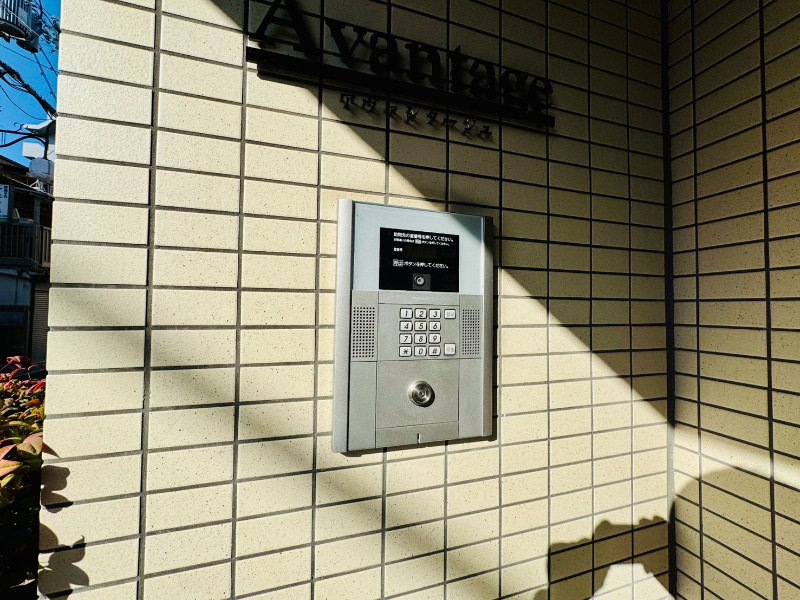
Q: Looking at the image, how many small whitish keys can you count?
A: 14